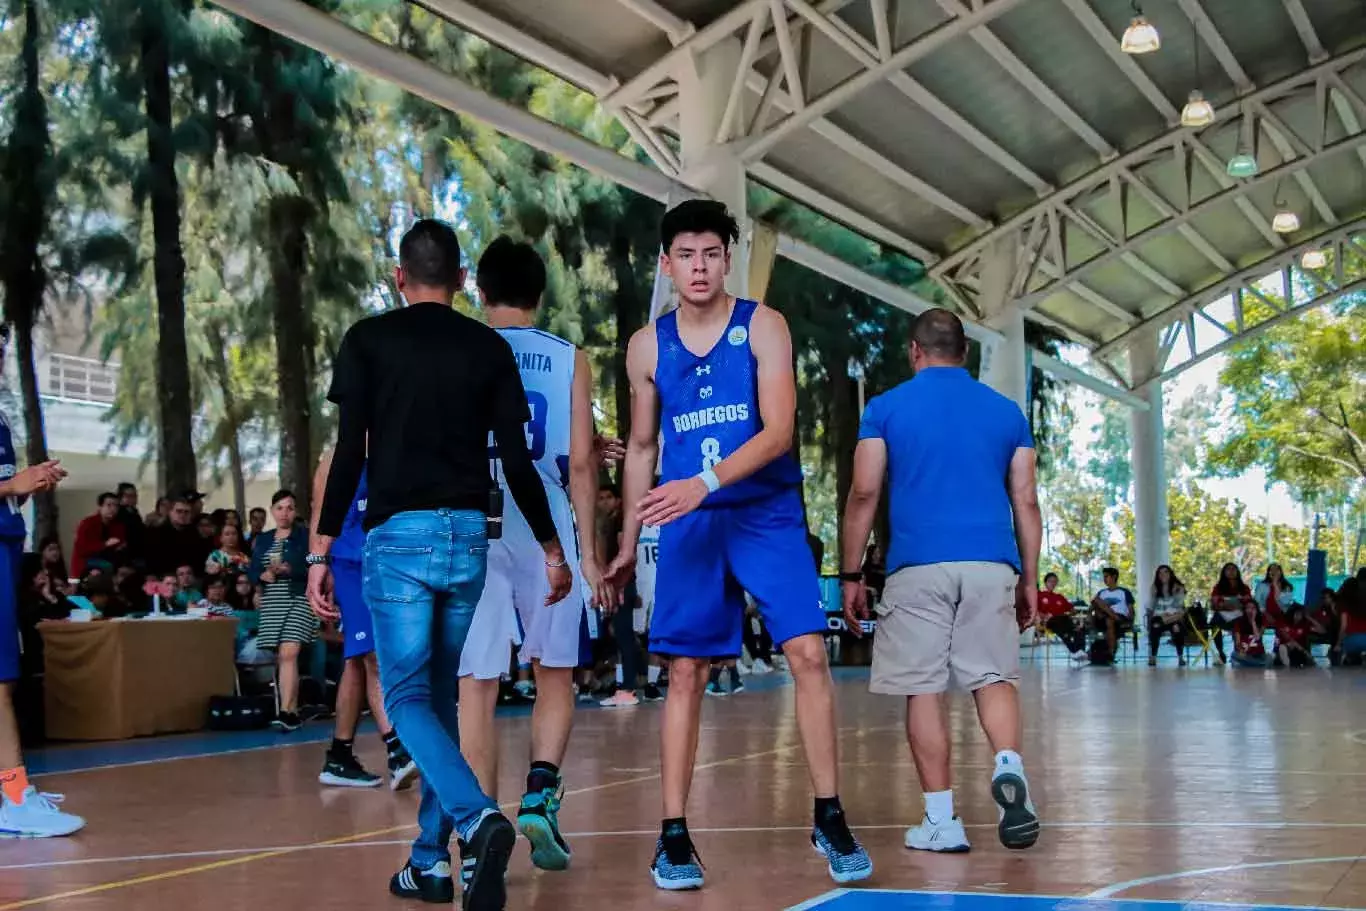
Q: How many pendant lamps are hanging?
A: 5